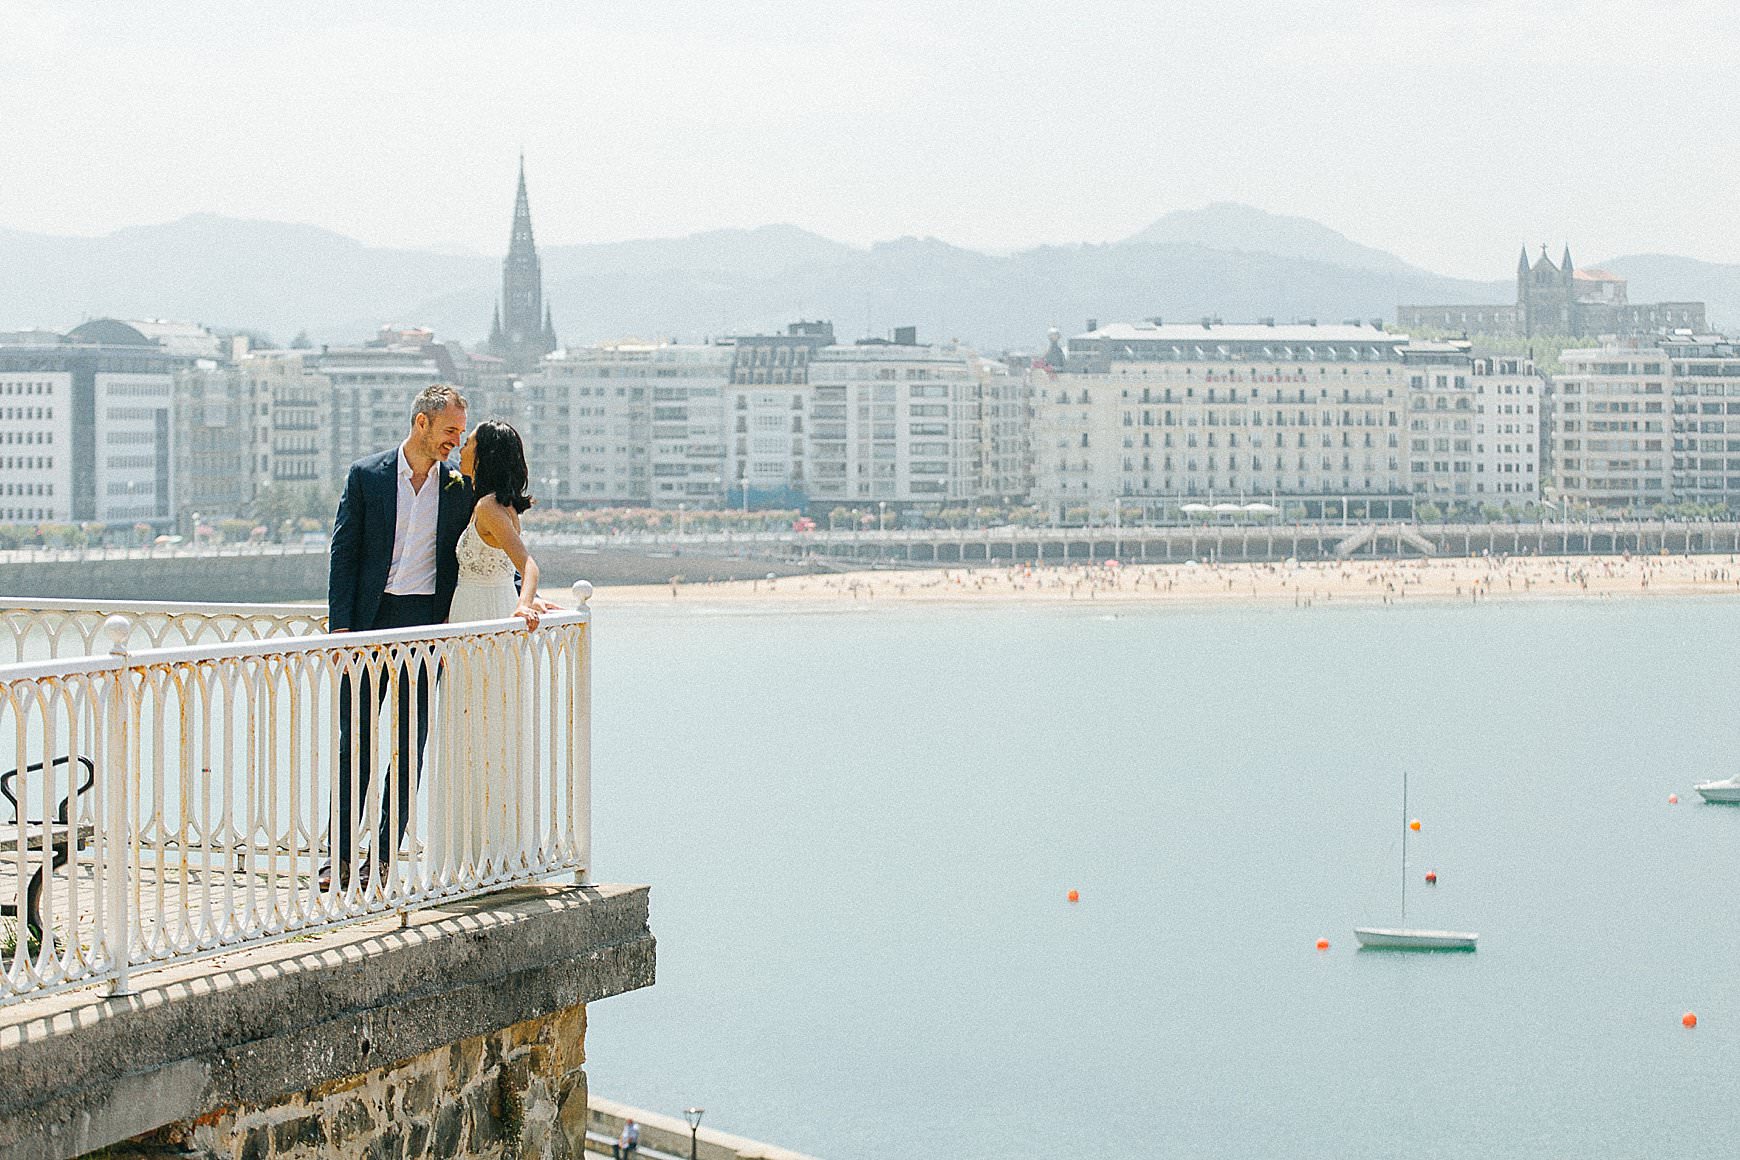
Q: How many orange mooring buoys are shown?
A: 6